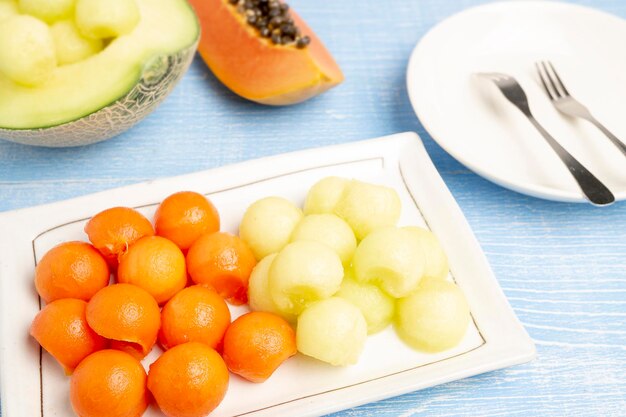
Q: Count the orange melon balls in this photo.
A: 11